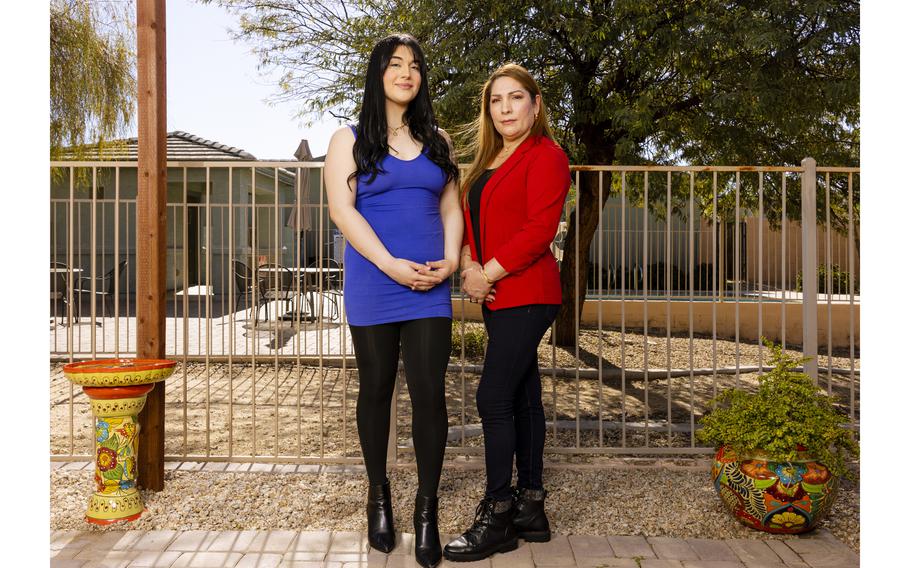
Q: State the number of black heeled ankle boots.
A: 2